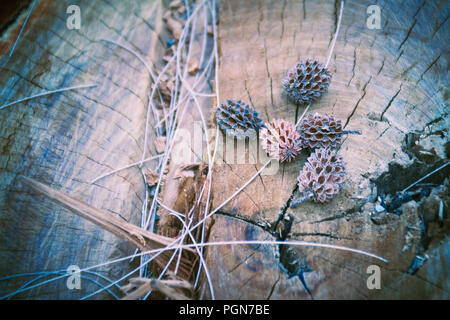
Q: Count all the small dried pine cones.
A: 5